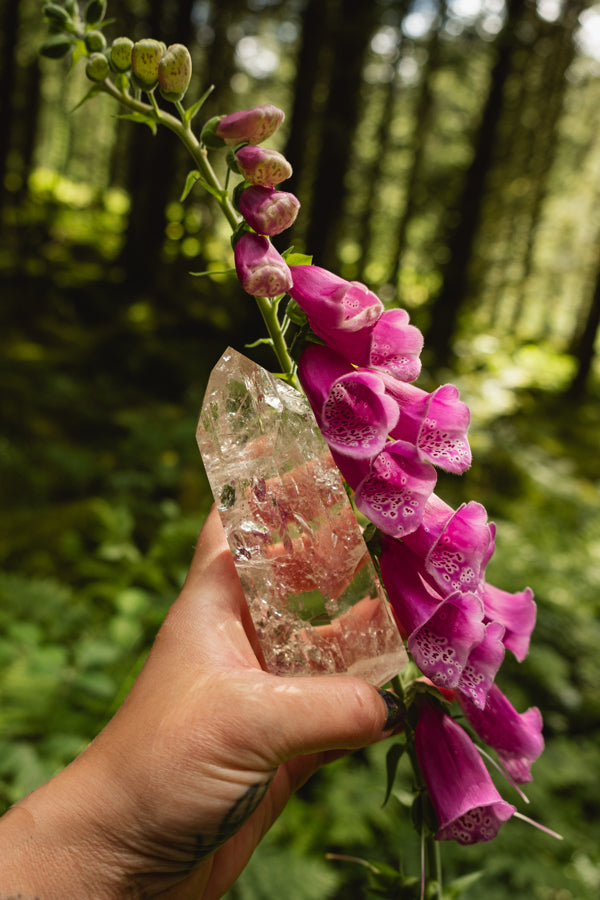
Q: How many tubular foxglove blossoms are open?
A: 11